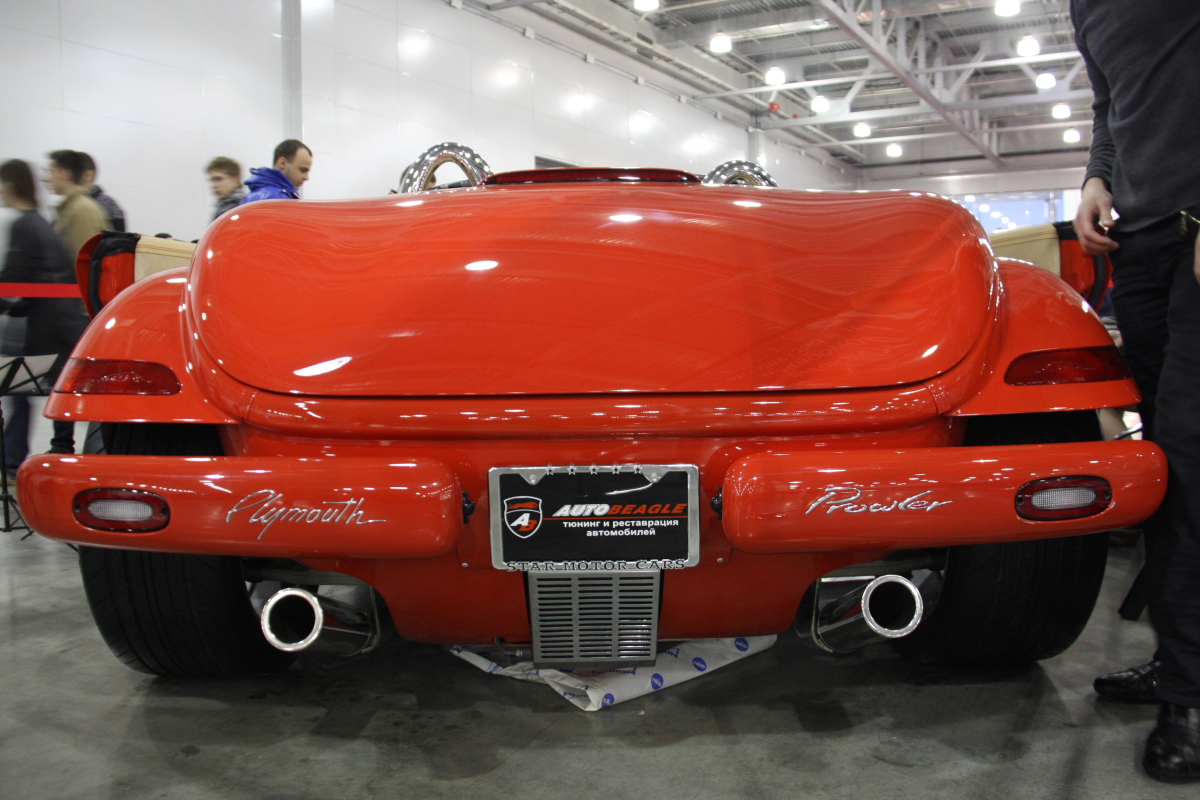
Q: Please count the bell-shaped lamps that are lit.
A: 11